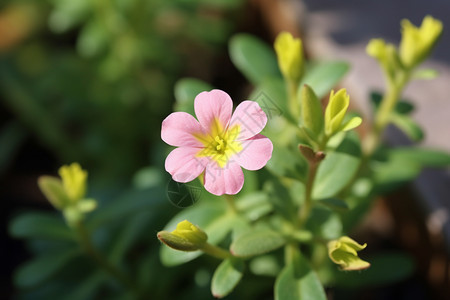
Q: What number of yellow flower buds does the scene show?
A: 7